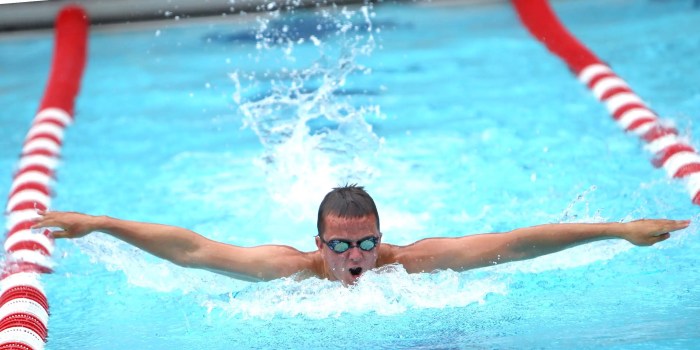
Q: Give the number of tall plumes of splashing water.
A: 1